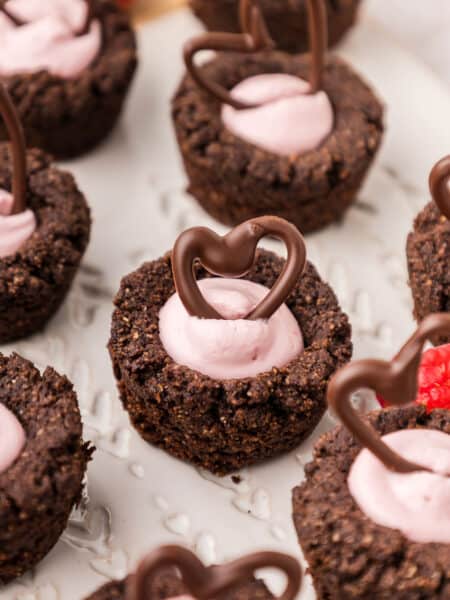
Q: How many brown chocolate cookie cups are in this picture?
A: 9